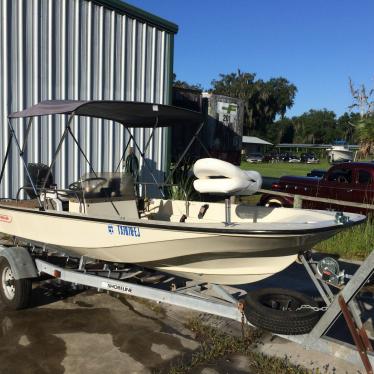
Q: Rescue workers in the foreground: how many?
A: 0